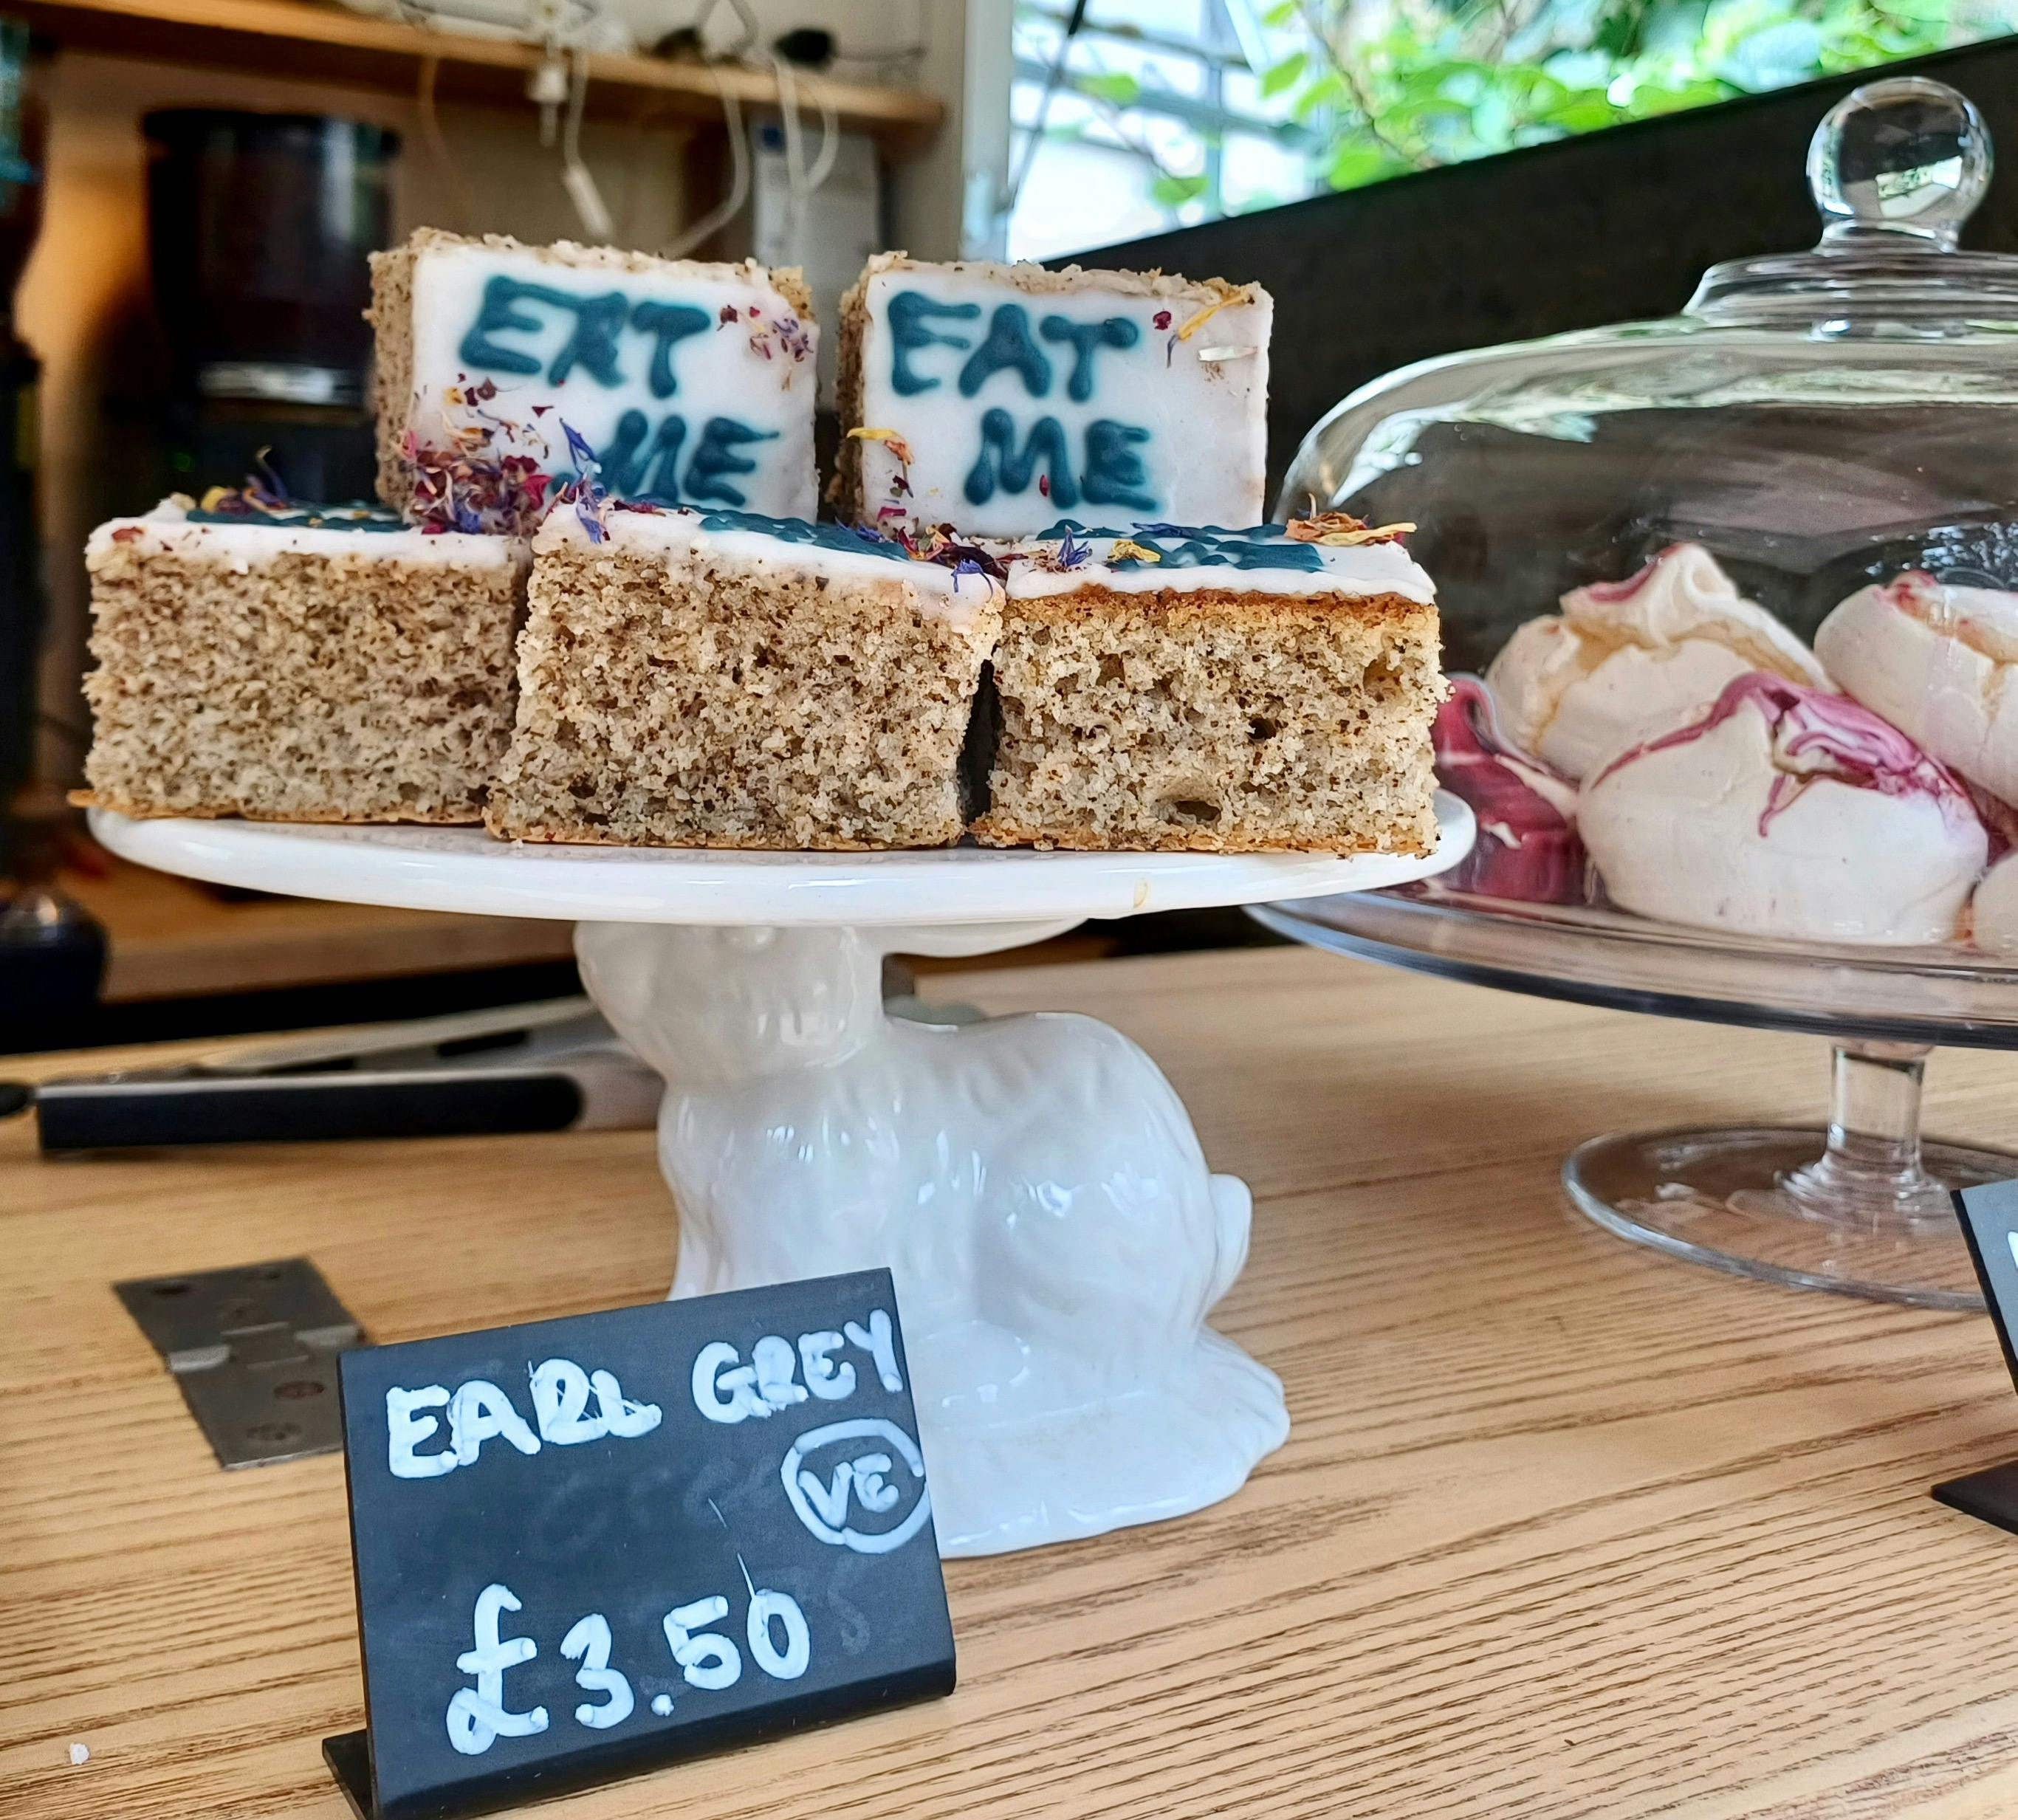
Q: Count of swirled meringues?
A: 5